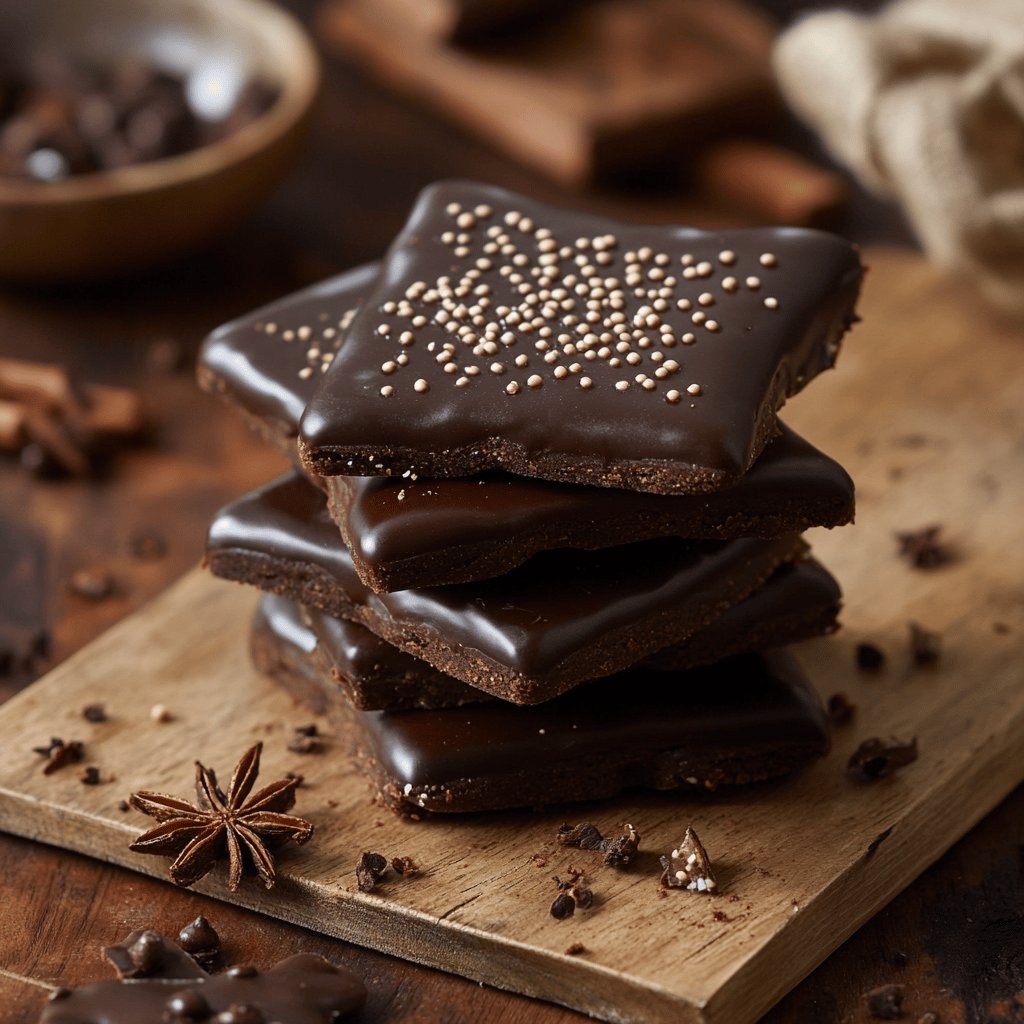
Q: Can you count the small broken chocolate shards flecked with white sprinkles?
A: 1